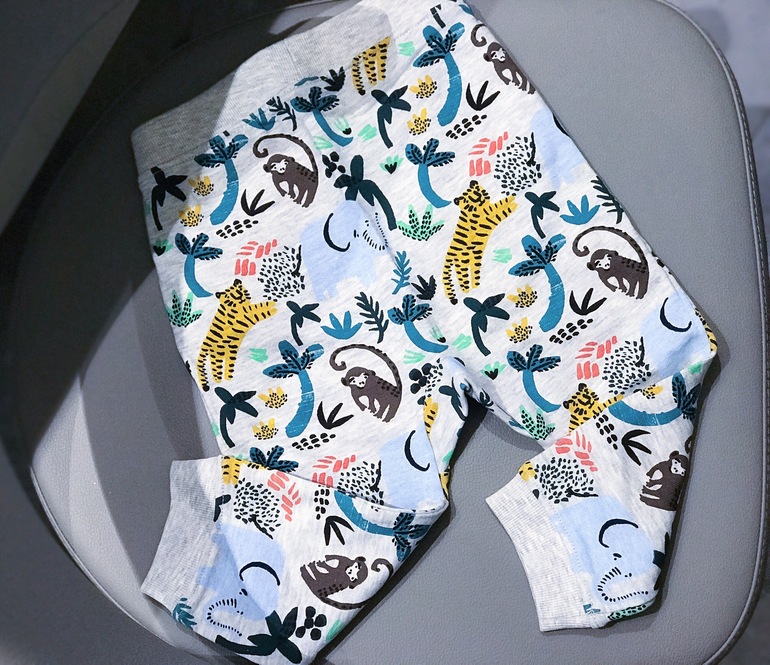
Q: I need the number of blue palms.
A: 12